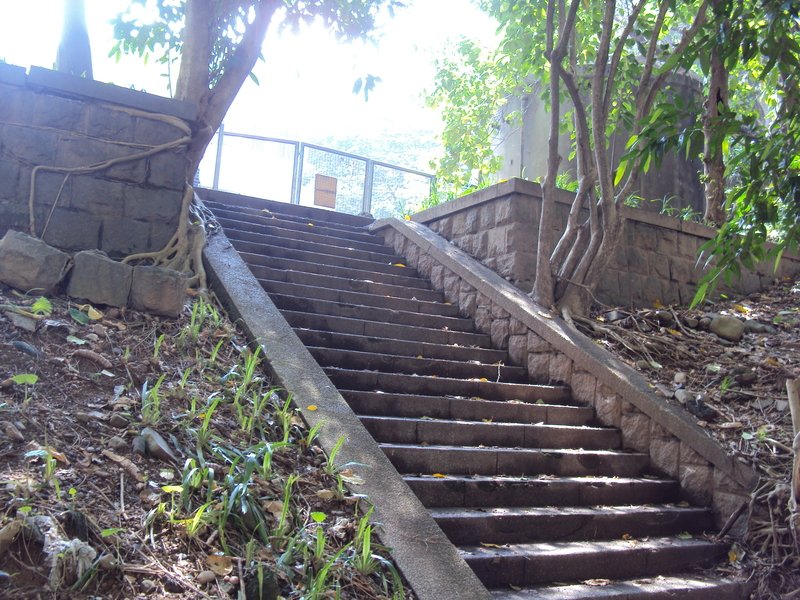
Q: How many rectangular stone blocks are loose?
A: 3